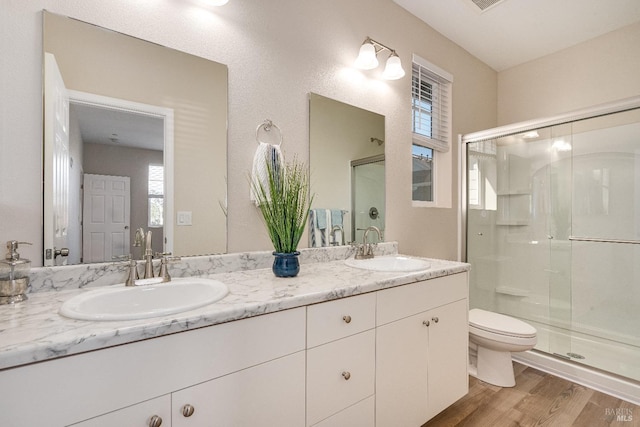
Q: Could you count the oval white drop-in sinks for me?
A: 2